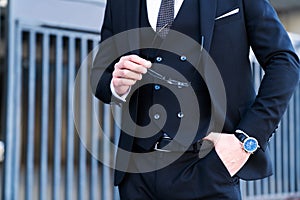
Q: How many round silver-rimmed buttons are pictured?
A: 5